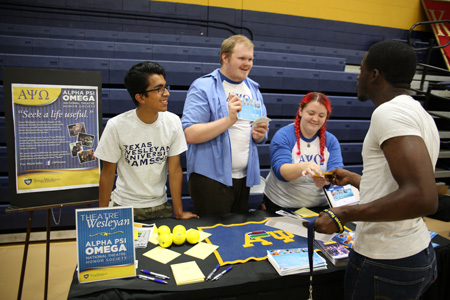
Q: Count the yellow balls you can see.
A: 5